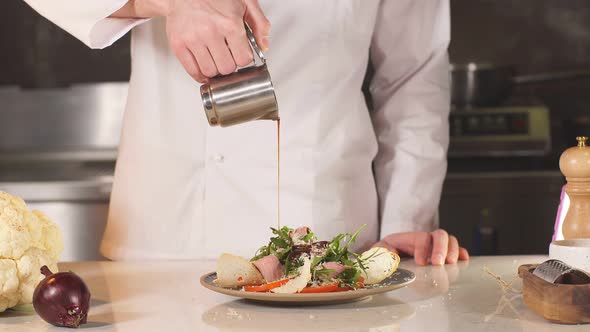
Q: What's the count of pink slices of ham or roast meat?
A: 3